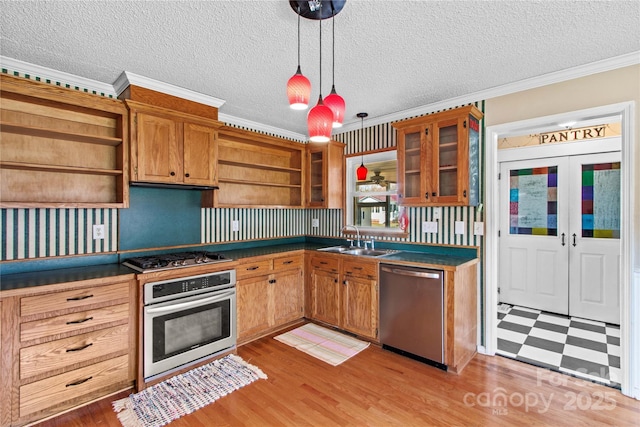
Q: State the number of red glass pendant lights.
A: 4